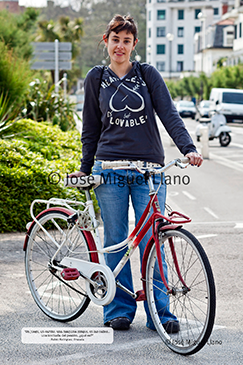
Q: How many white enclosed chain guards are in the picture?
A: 1